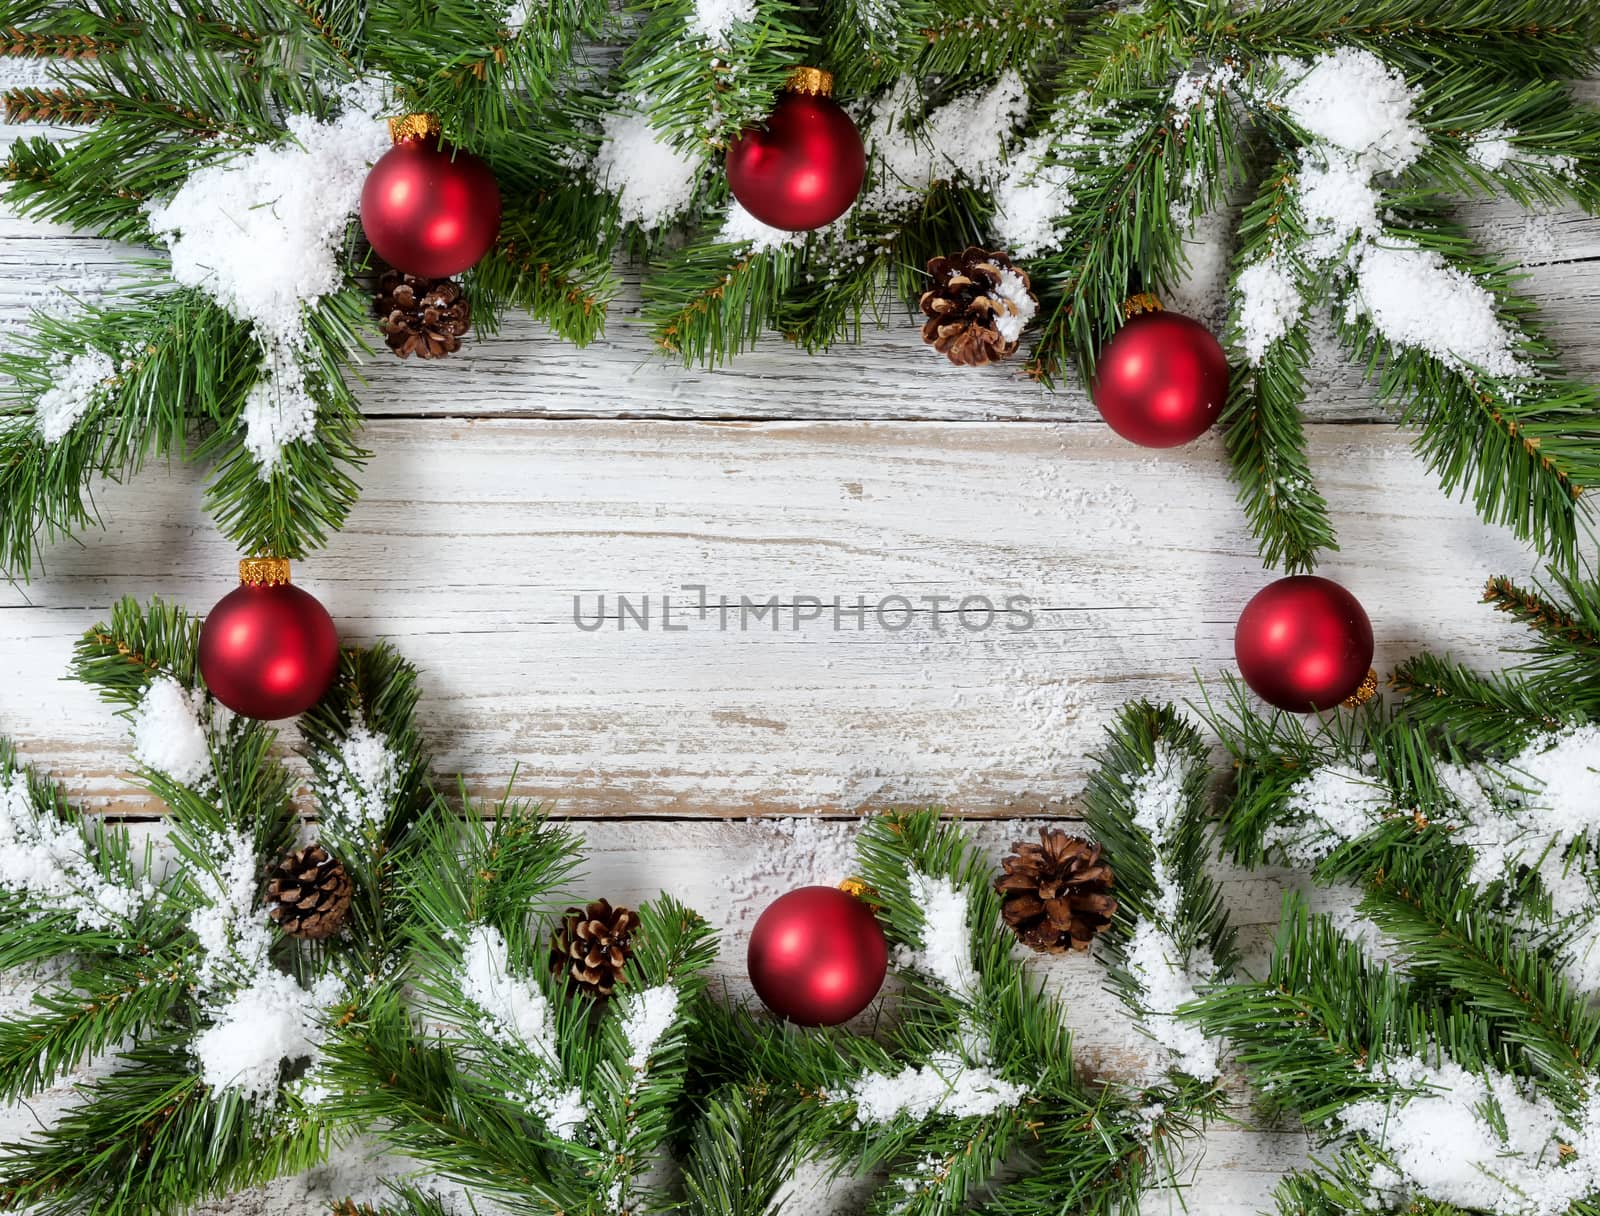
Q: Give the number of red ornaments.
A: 6